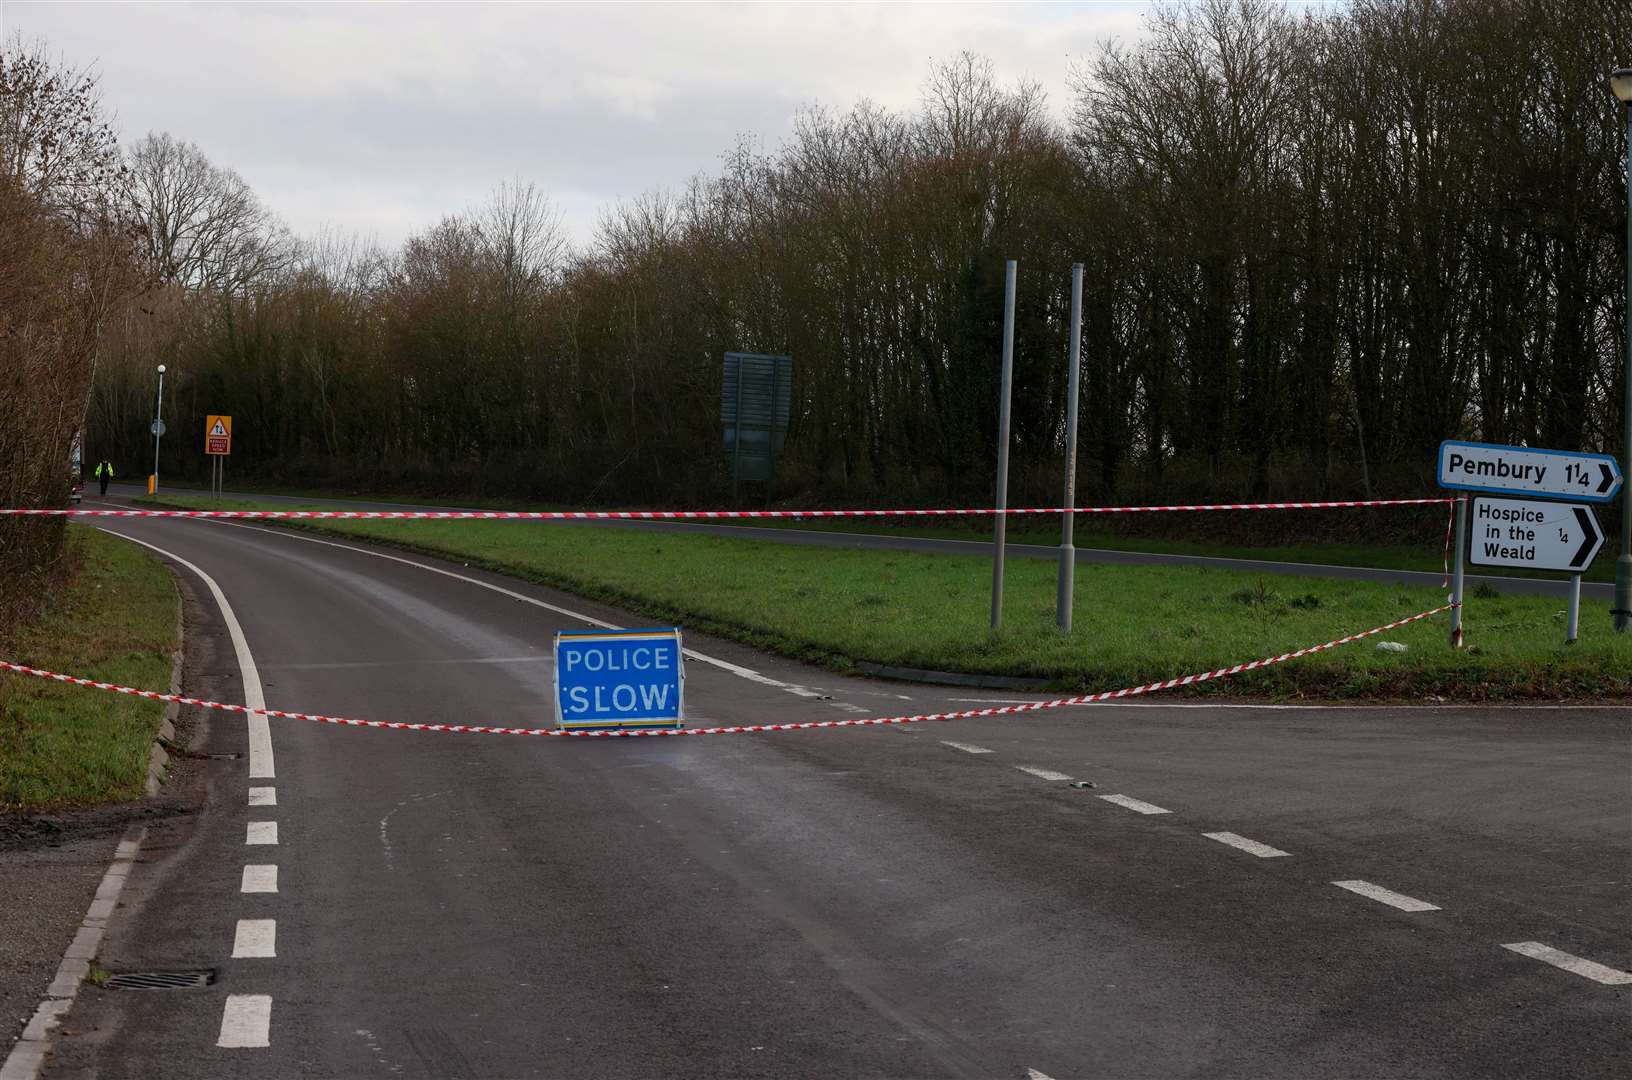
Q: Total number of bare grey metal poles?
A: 2